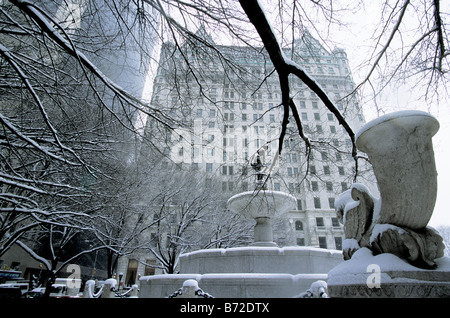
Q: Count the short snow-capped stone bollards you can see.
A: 5